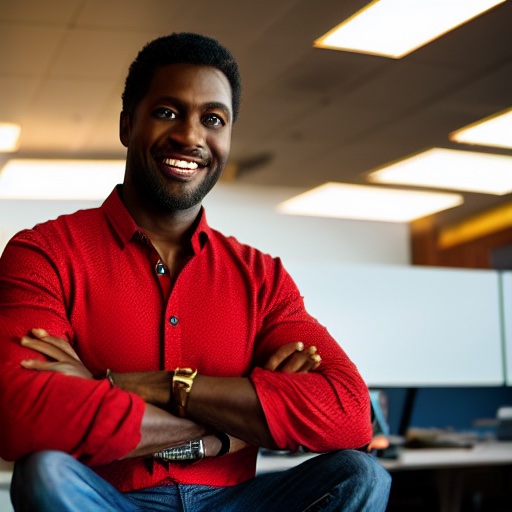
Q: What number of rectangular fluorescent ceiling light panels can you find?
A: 6